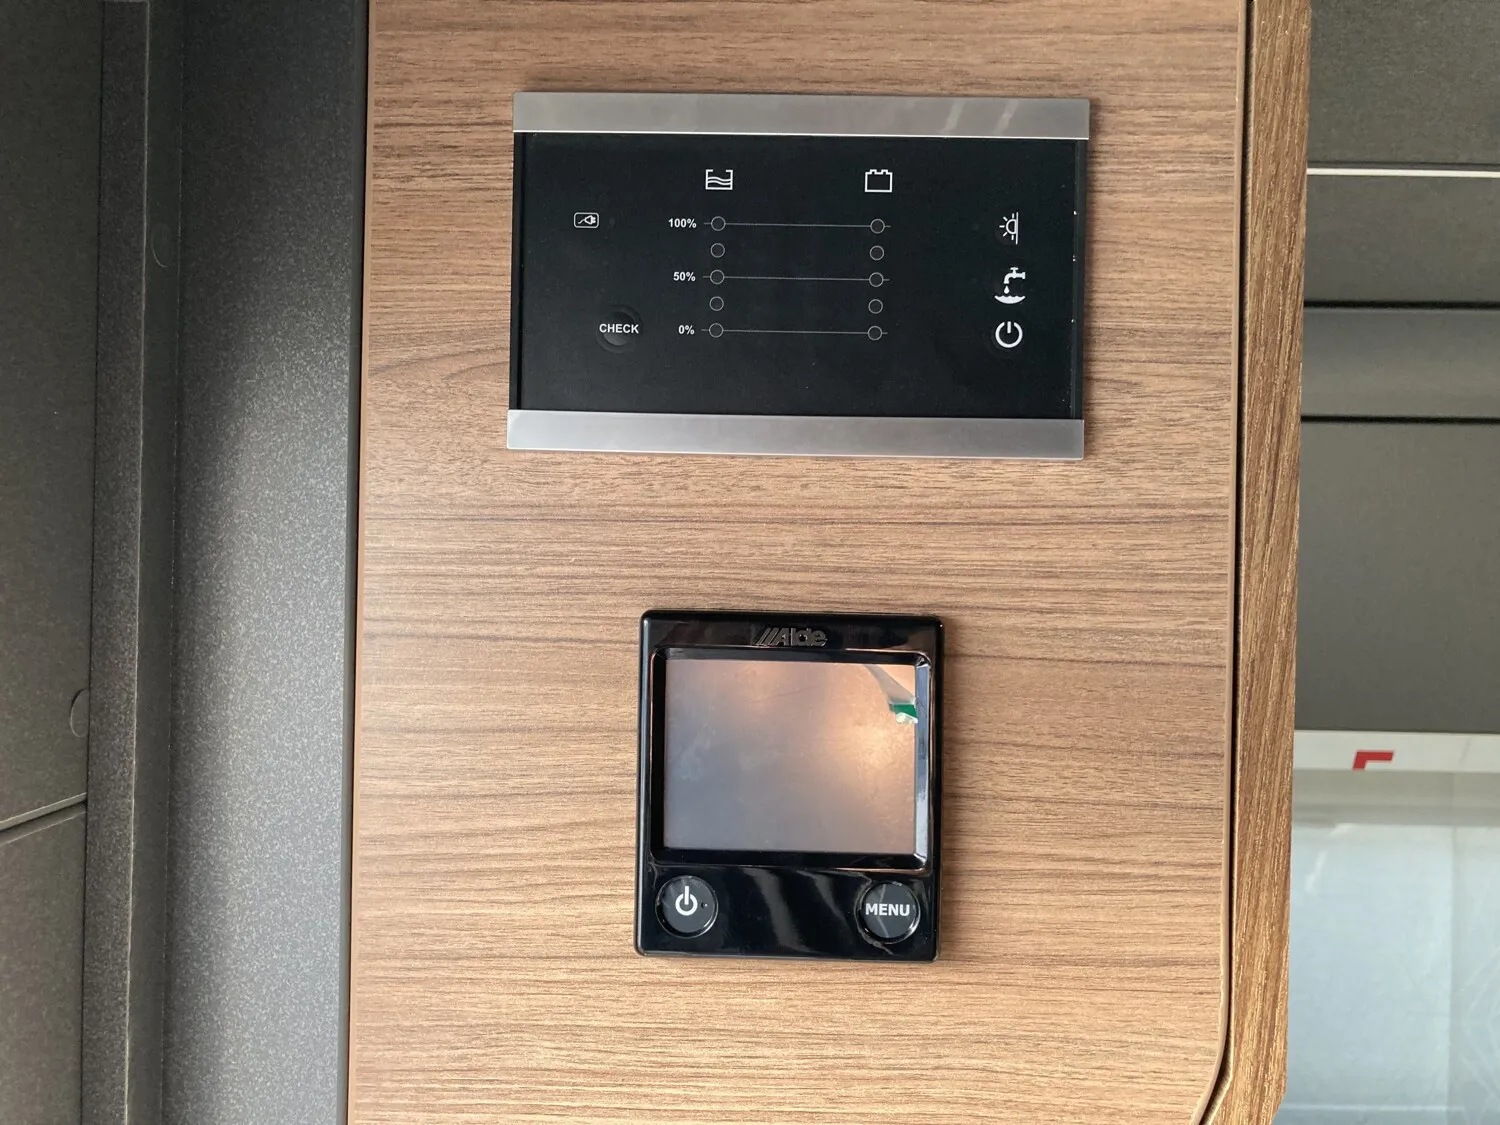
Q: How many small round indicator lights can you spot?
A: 10